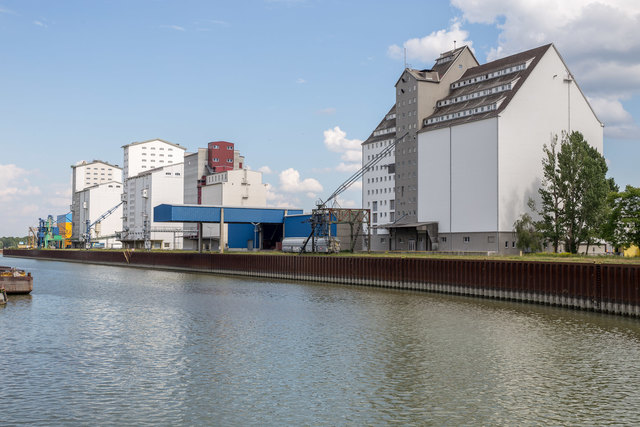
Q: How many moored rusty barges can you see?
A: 1